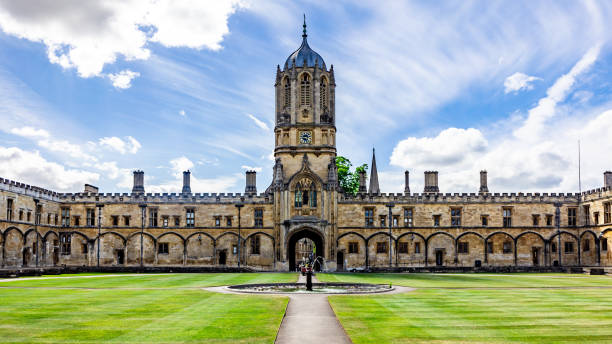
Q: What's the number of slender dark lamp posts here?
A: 6